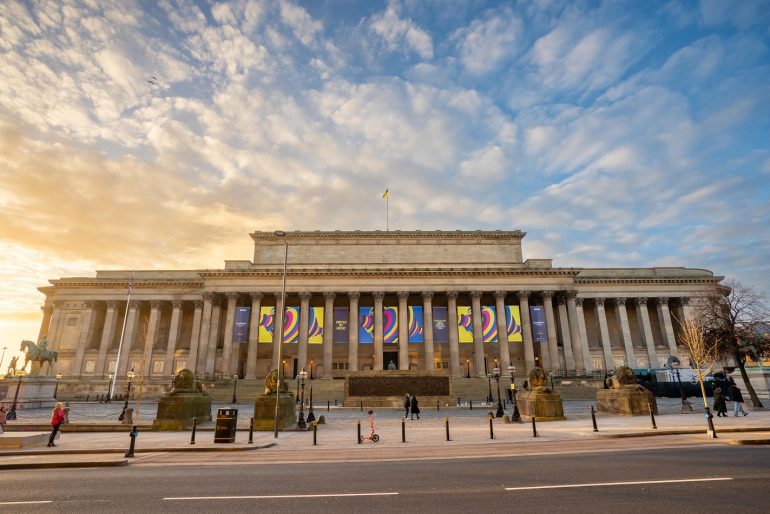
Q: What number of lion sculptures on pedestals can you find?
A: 4